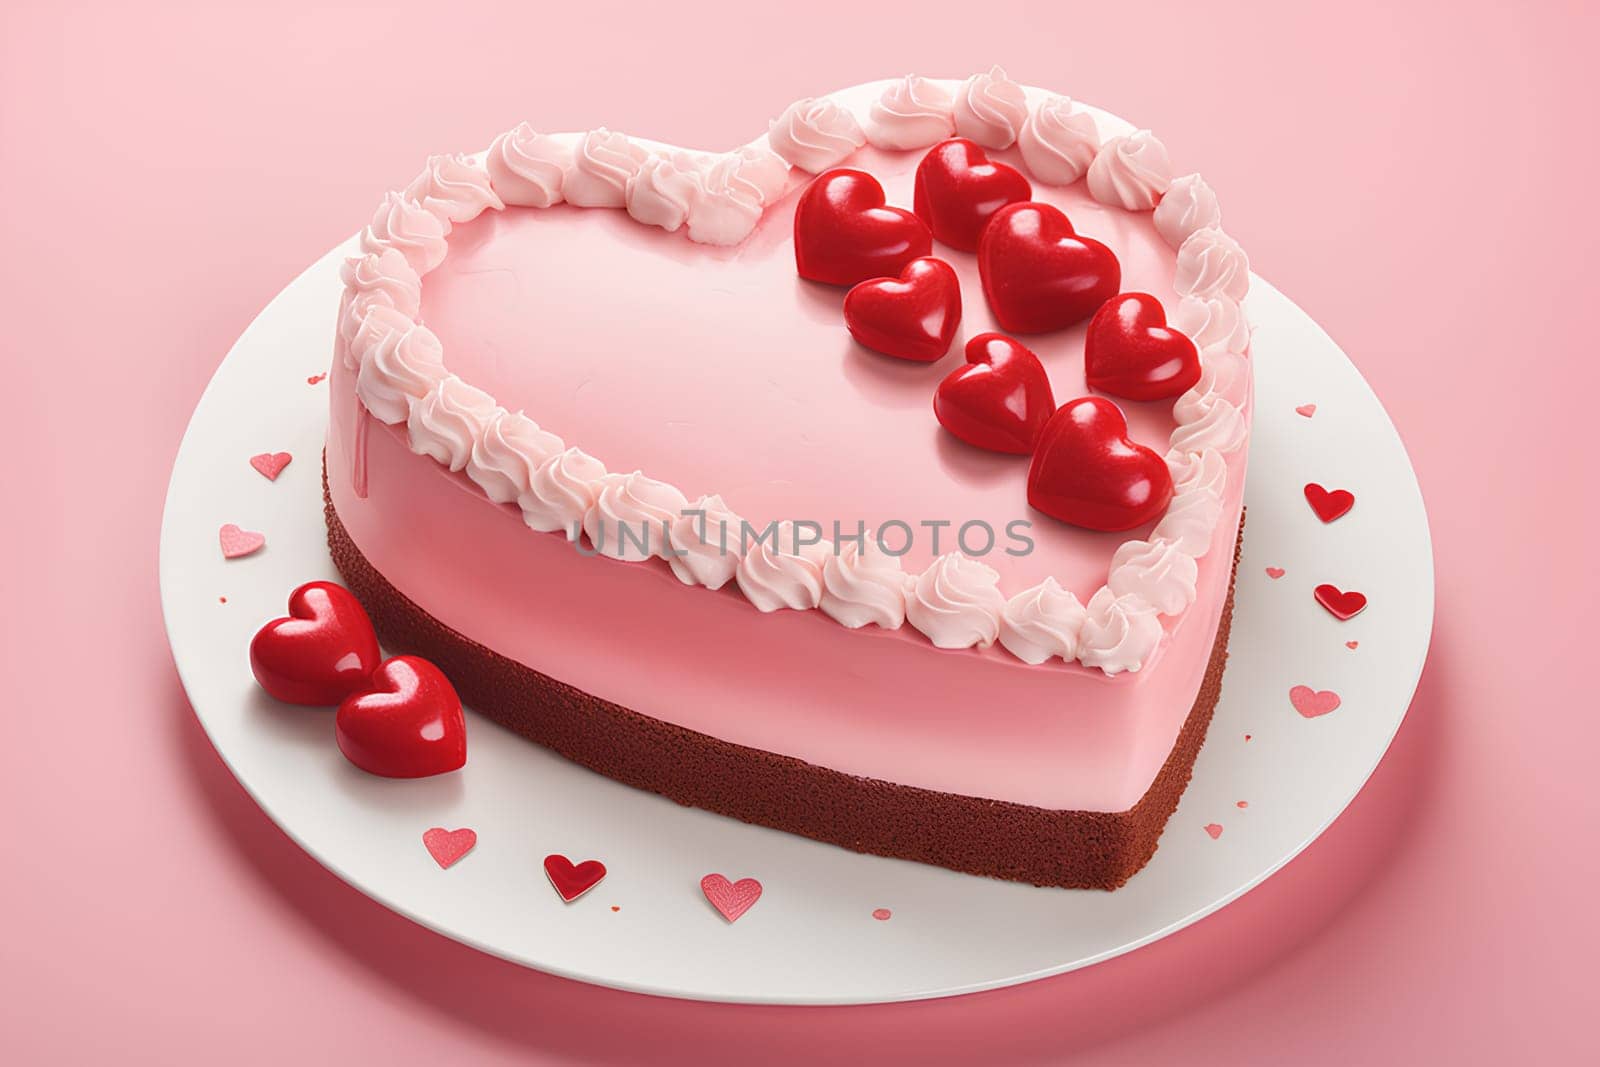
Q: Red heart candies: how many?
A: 9